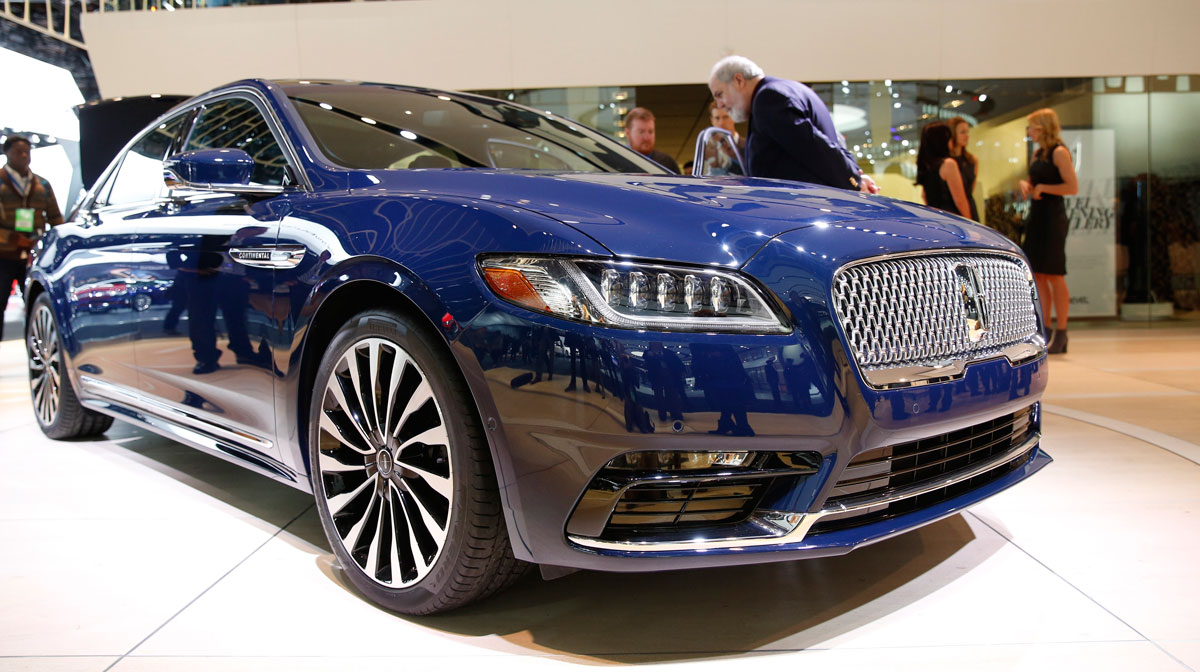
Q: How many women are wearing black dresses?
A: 3